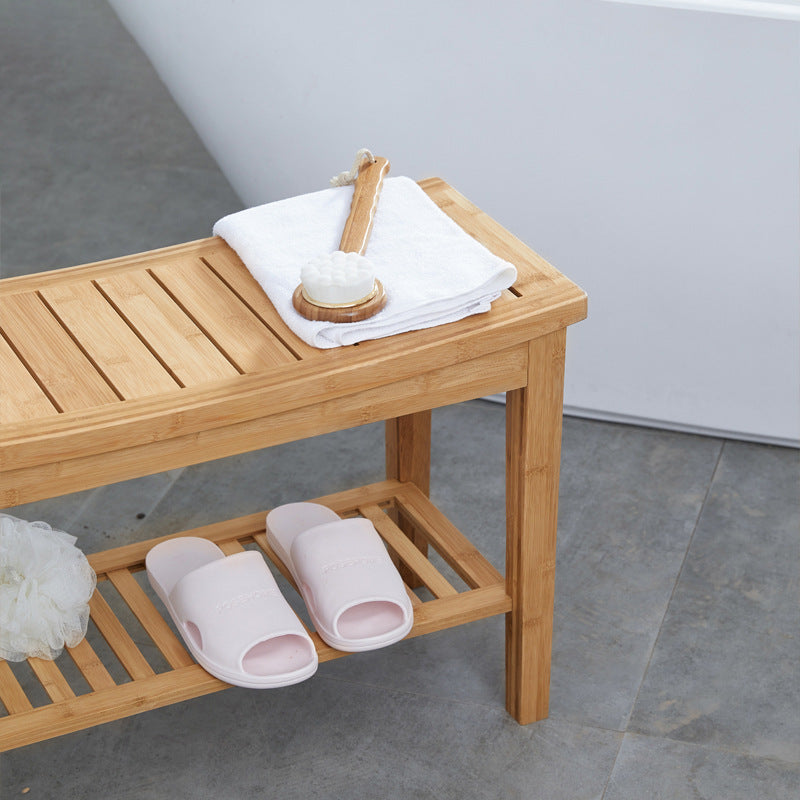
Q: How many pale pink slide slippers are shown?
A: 2